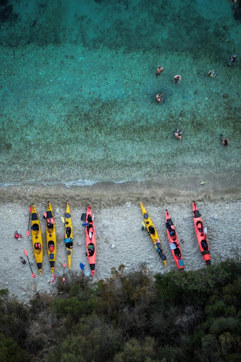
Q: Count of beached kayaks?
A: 7